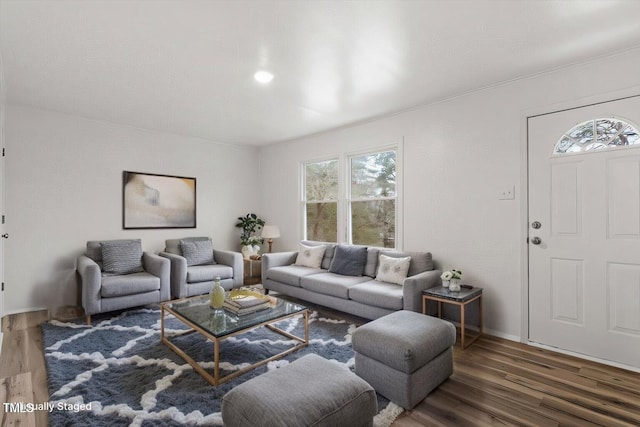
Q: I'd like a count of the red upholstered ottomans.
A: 0